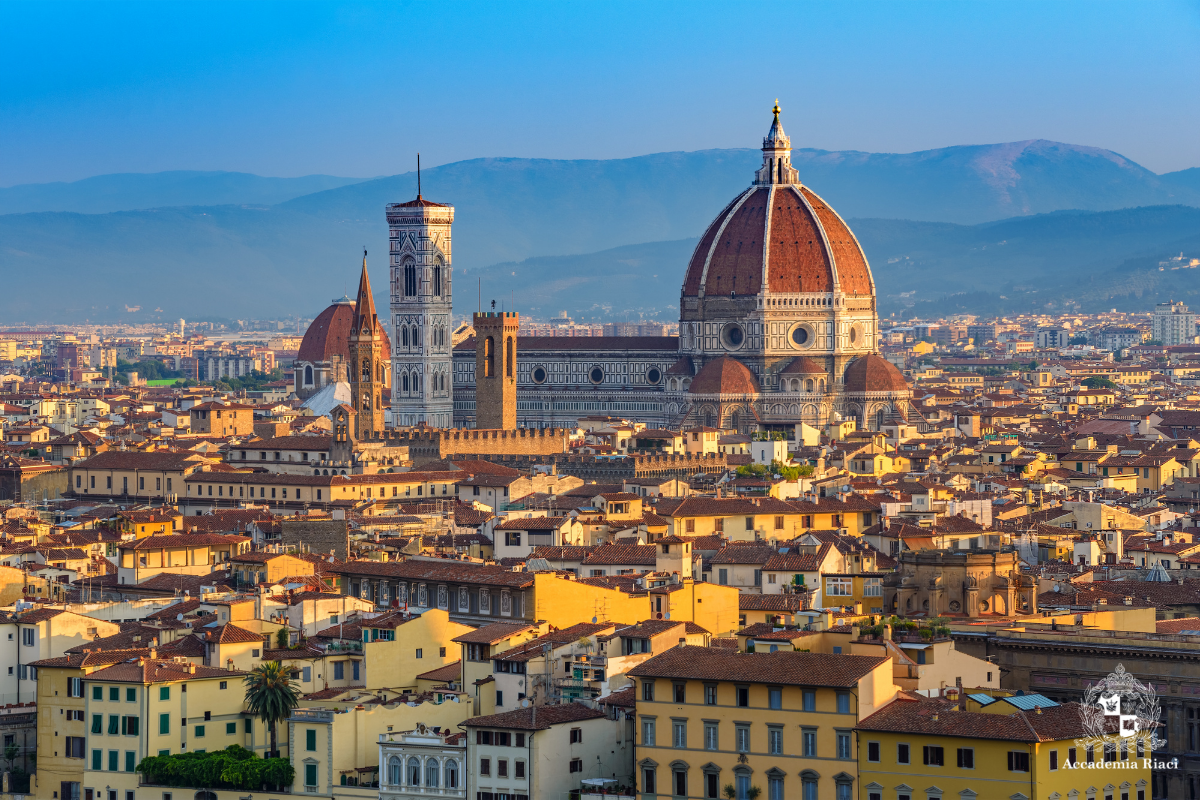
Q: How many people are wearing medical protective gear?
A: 0